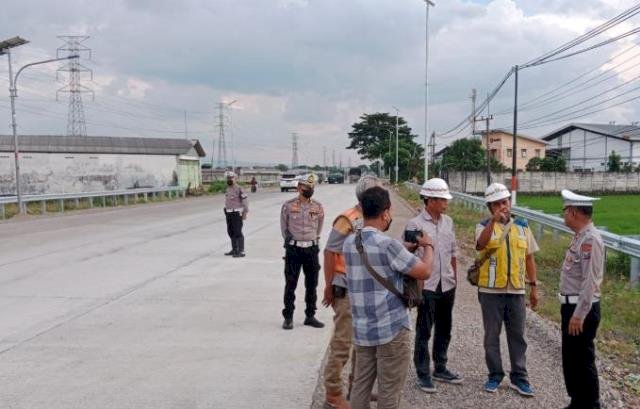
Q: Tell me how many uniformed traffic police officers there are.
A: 3